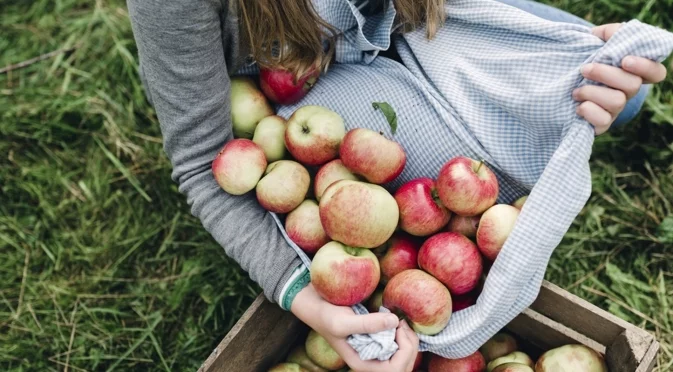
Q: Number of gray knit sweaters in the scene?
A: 1